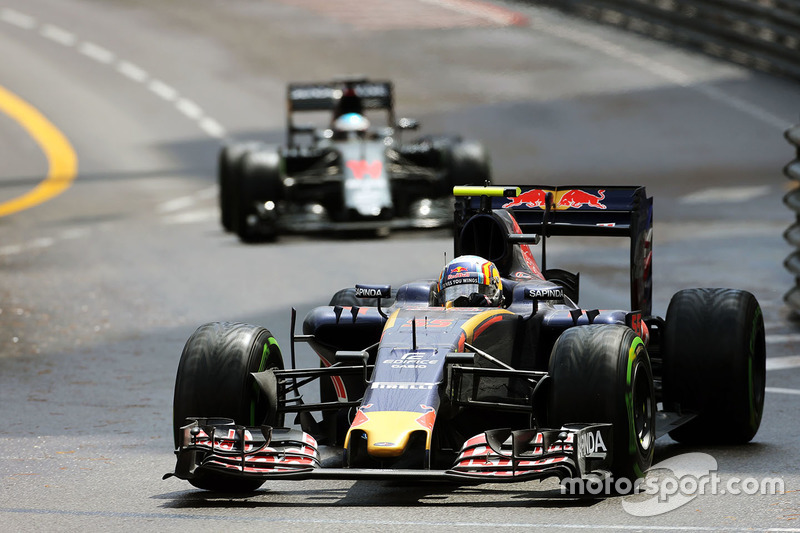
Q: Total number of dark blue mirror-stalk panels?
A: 2